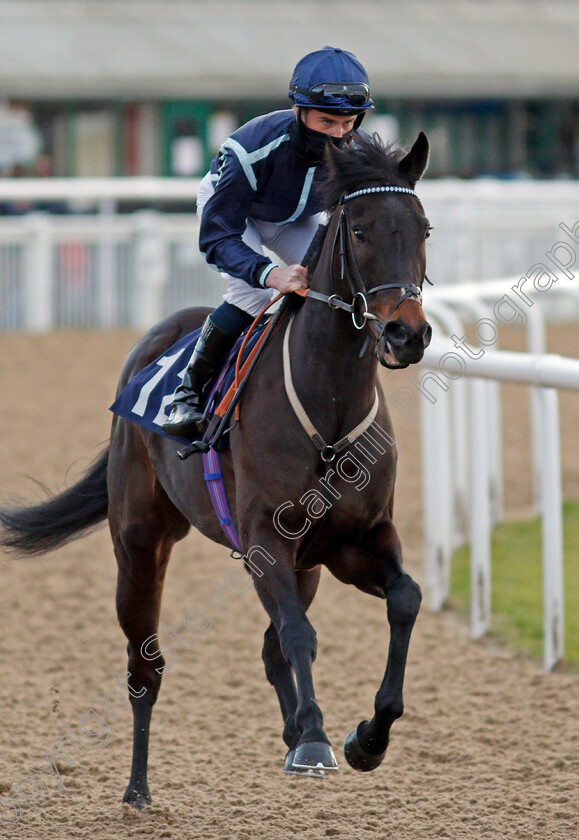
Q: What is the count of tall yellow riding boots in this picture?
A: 0